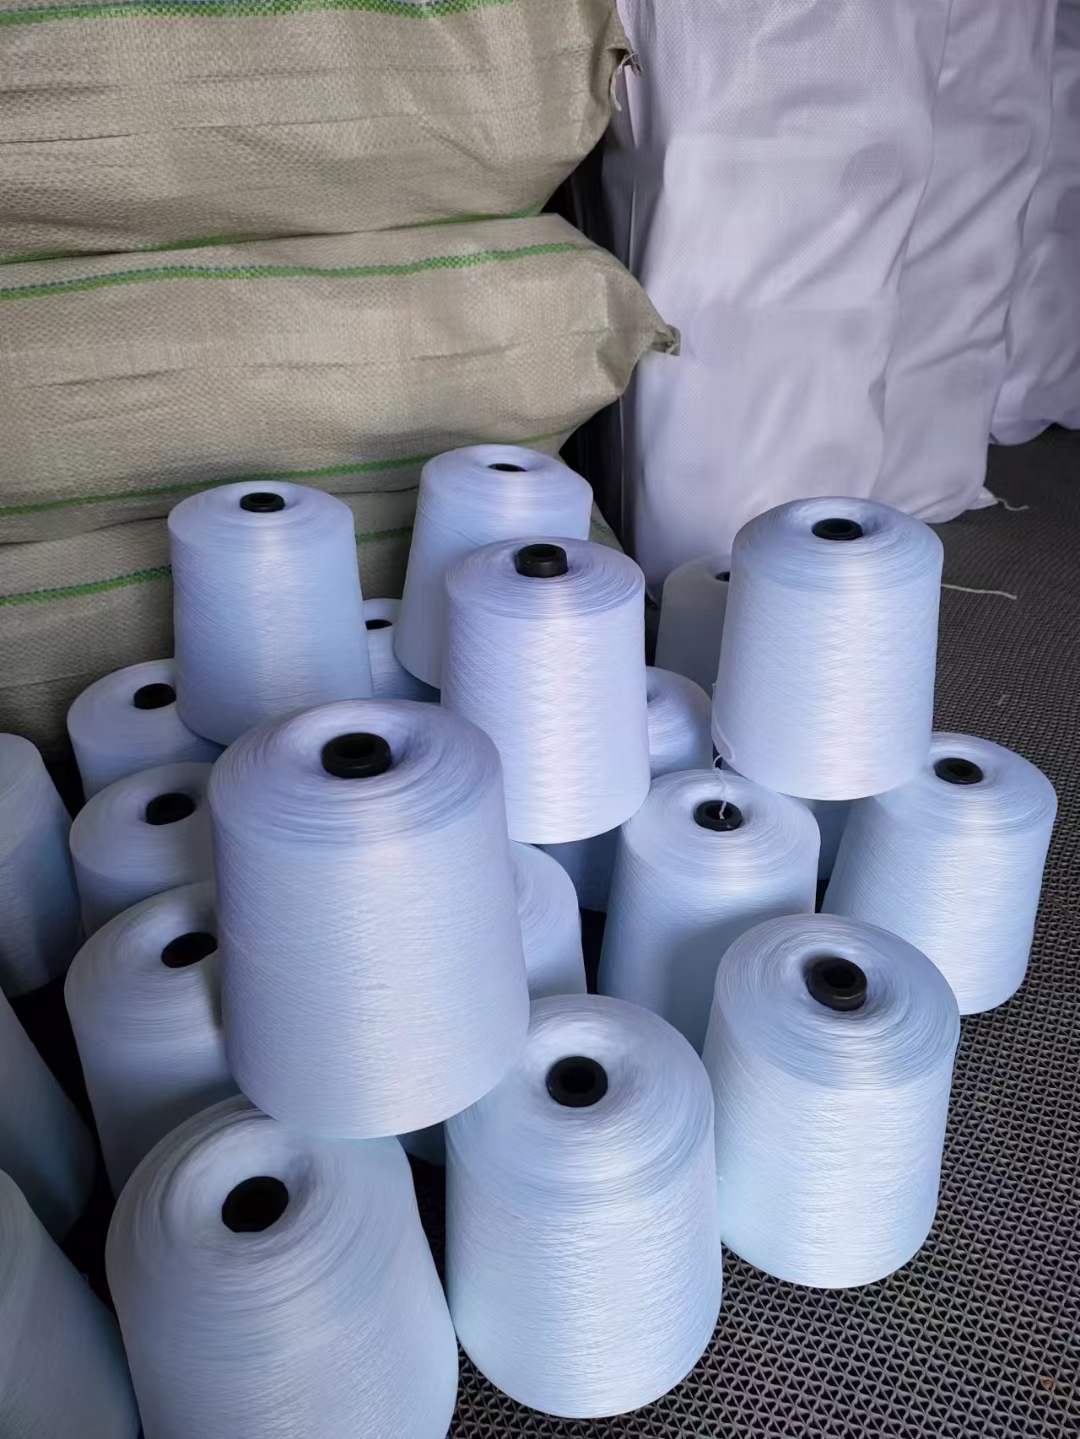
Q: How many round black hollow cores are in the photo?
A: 15